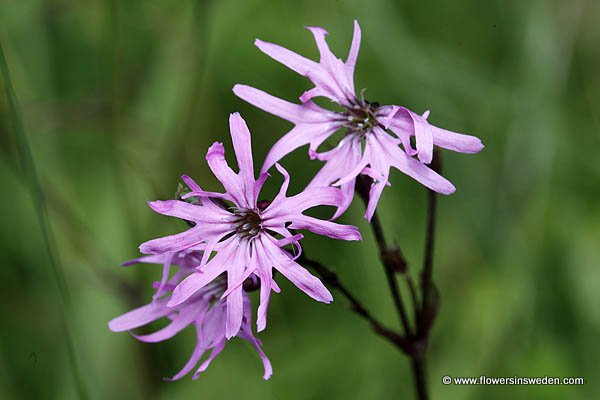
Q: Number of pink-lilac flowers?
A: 3